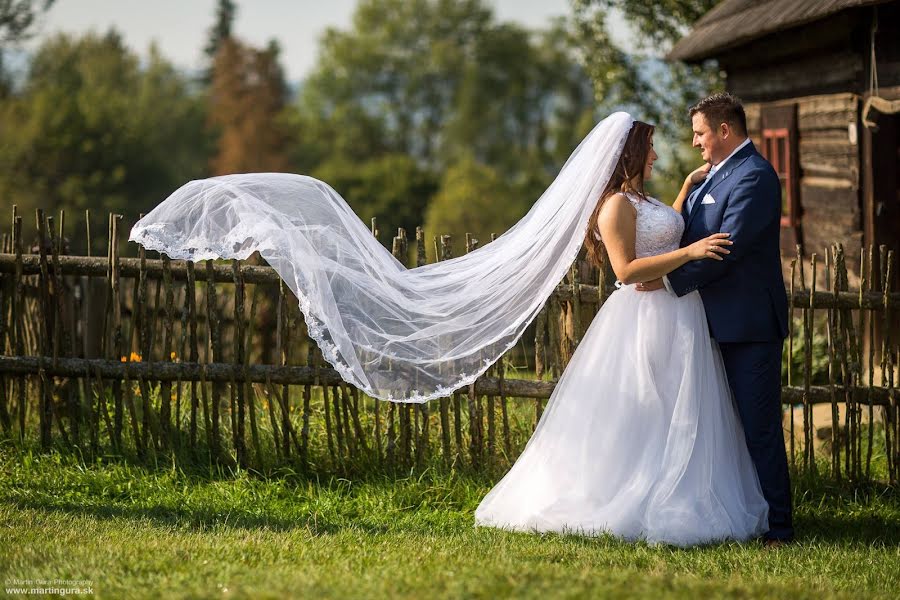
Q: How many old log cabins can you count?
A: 1